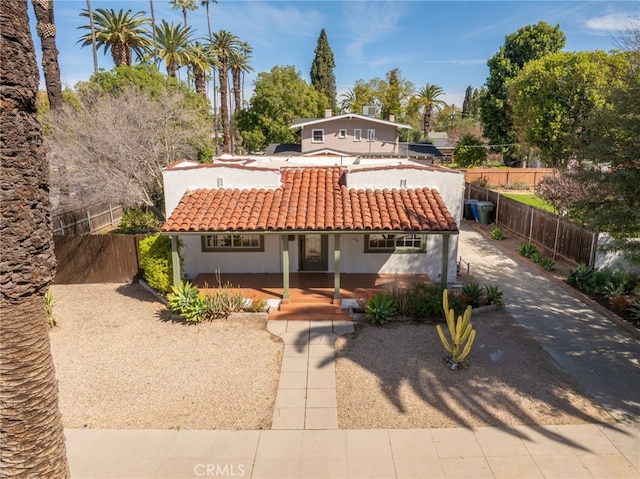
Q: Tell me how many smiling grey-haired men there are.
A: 0